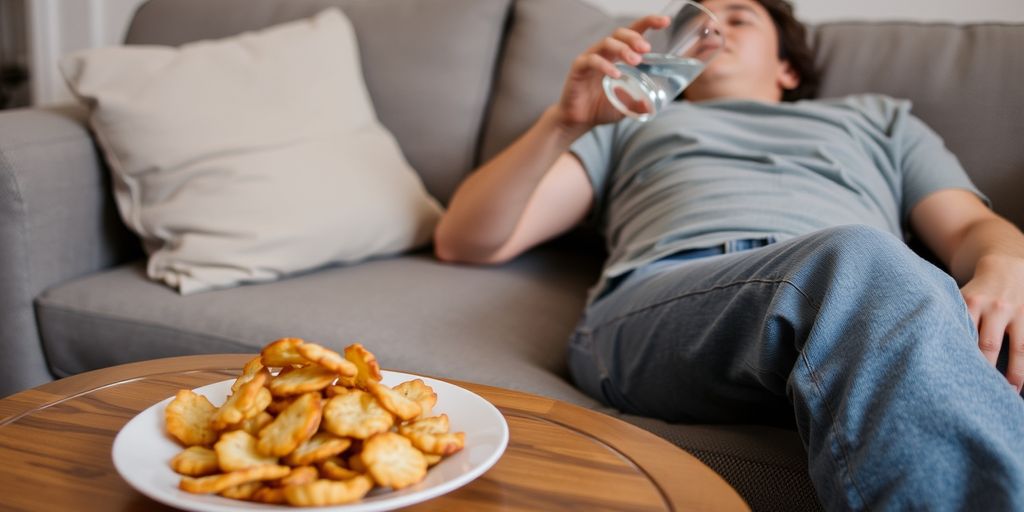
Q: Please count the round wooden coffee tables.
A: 1